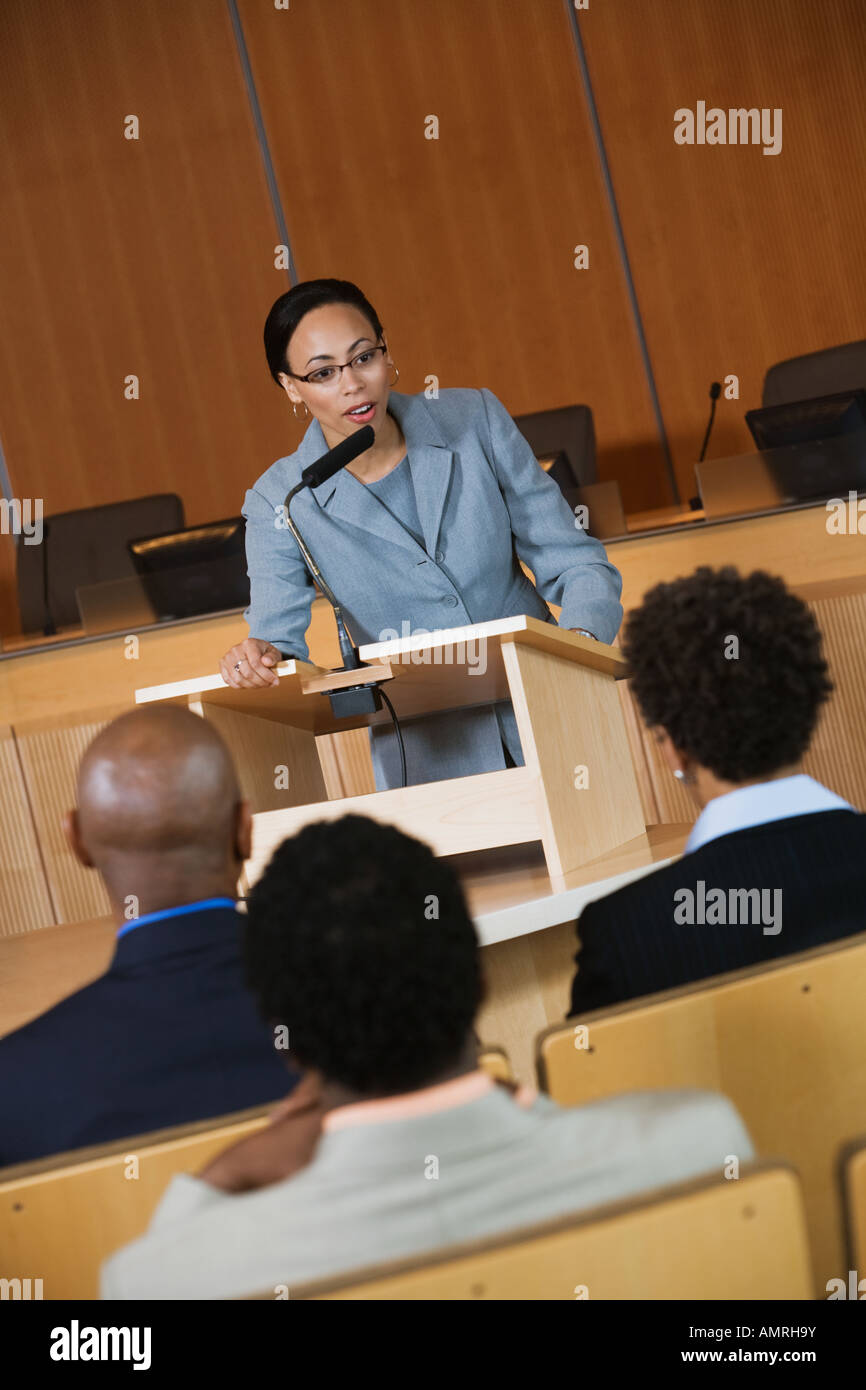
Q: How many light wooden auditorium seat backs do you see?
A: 4